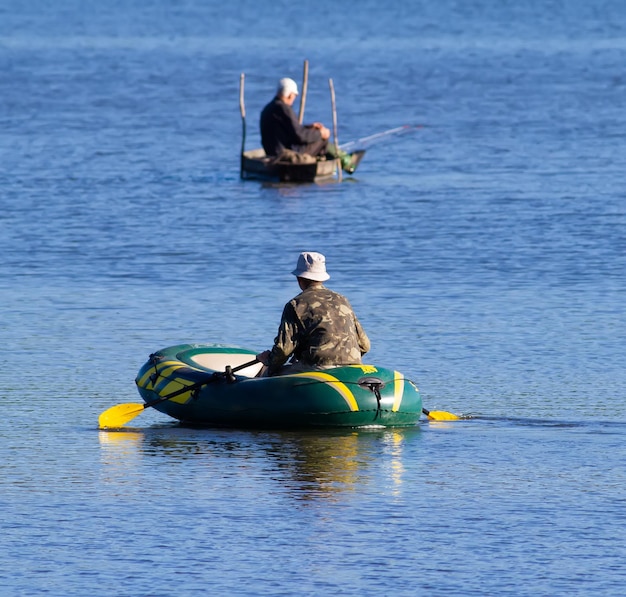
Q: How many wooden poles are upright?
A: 3